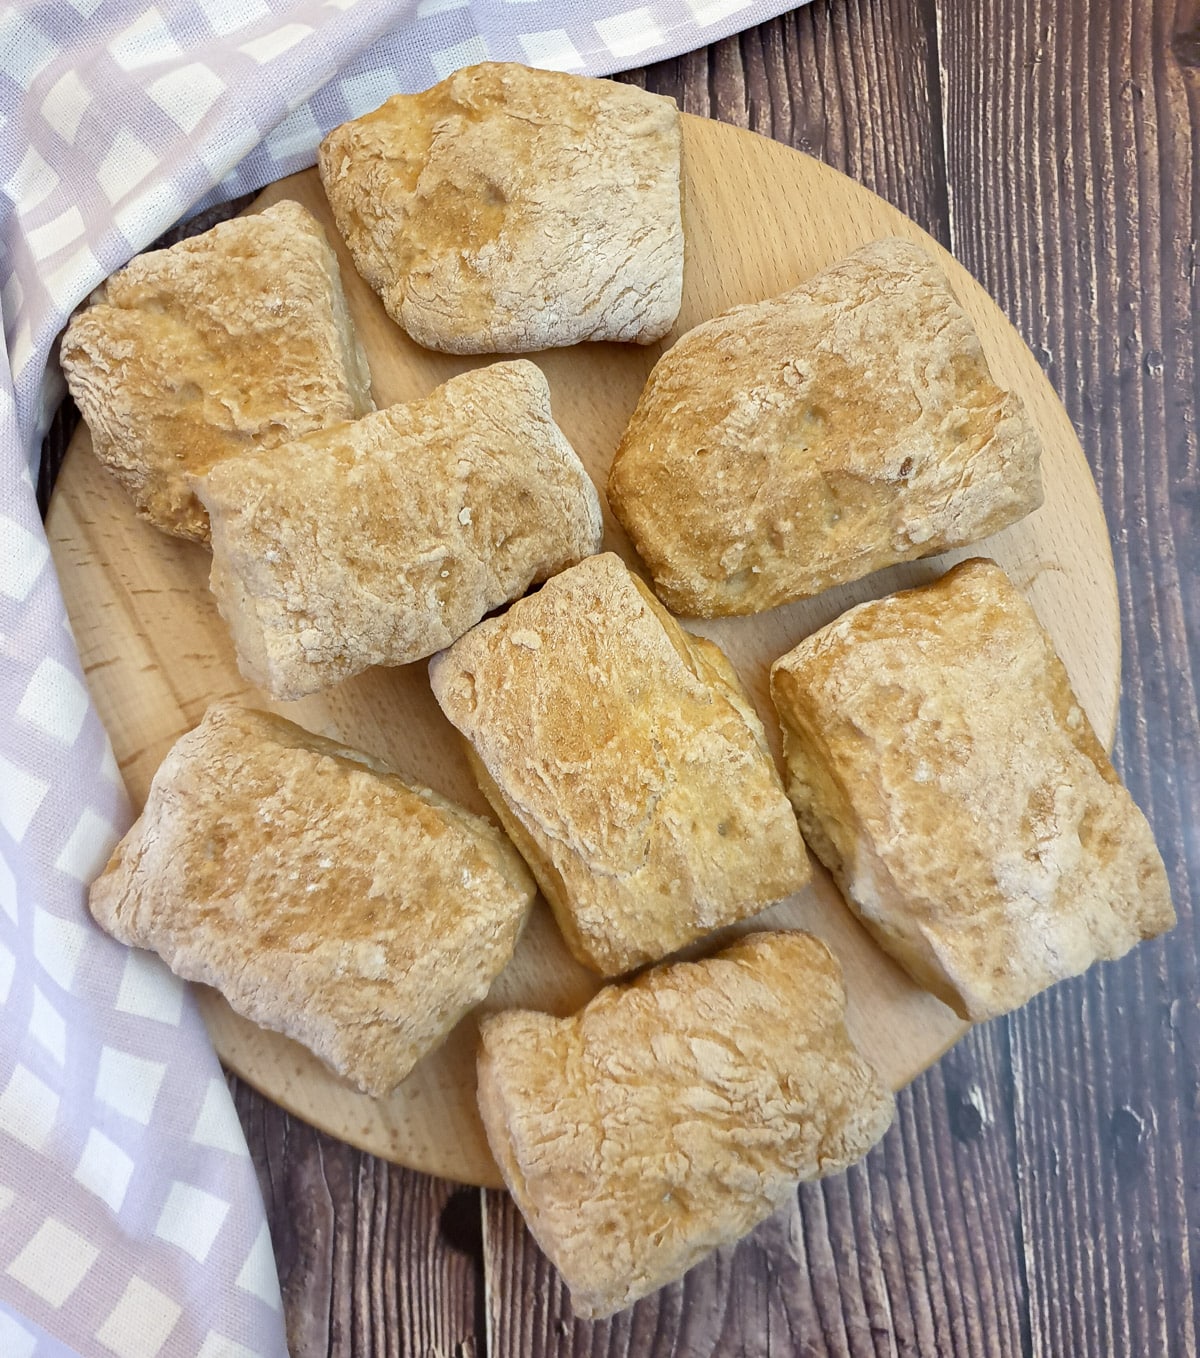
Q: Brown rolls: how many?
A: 8